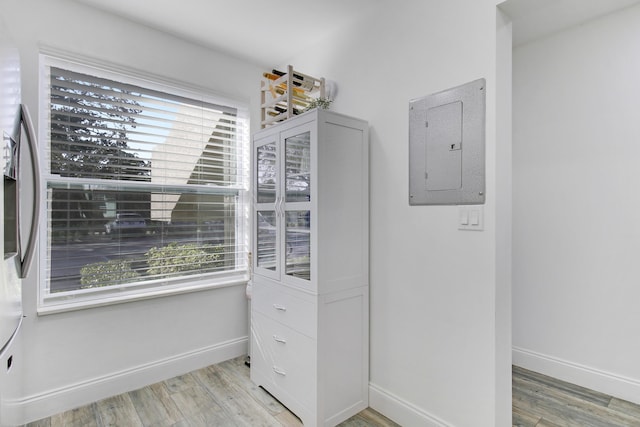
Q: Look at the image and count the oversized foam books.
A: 0